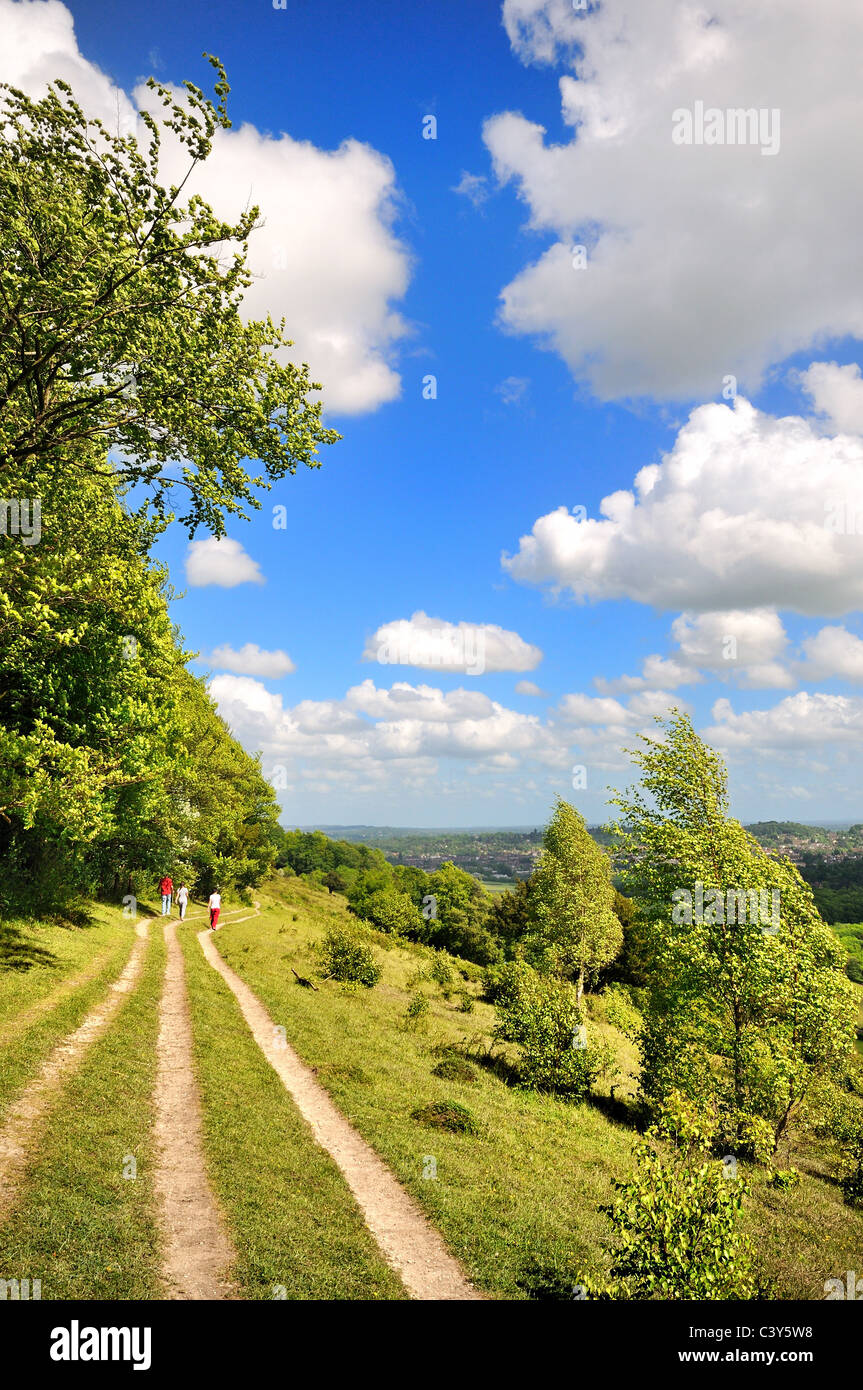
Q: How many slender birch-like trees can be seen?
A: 2